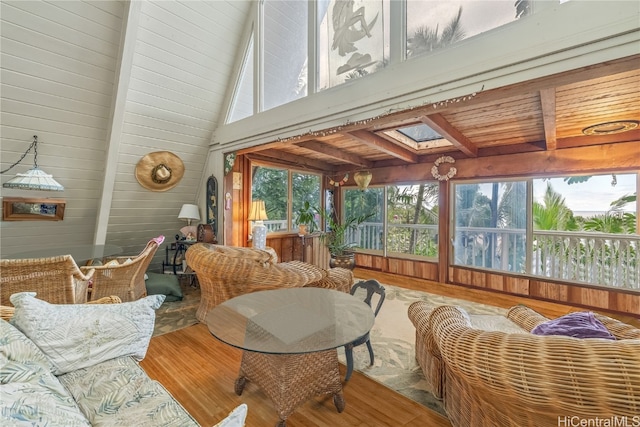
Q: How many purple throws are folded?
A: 1